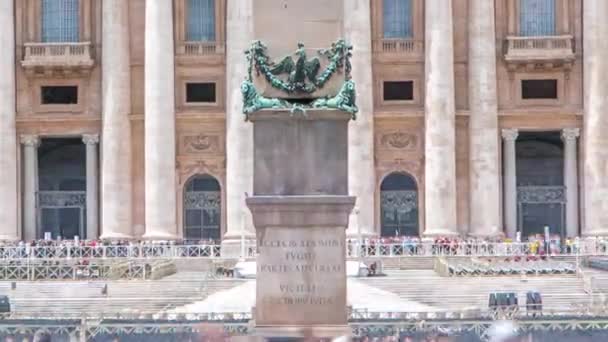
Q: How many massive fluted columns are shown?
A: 8